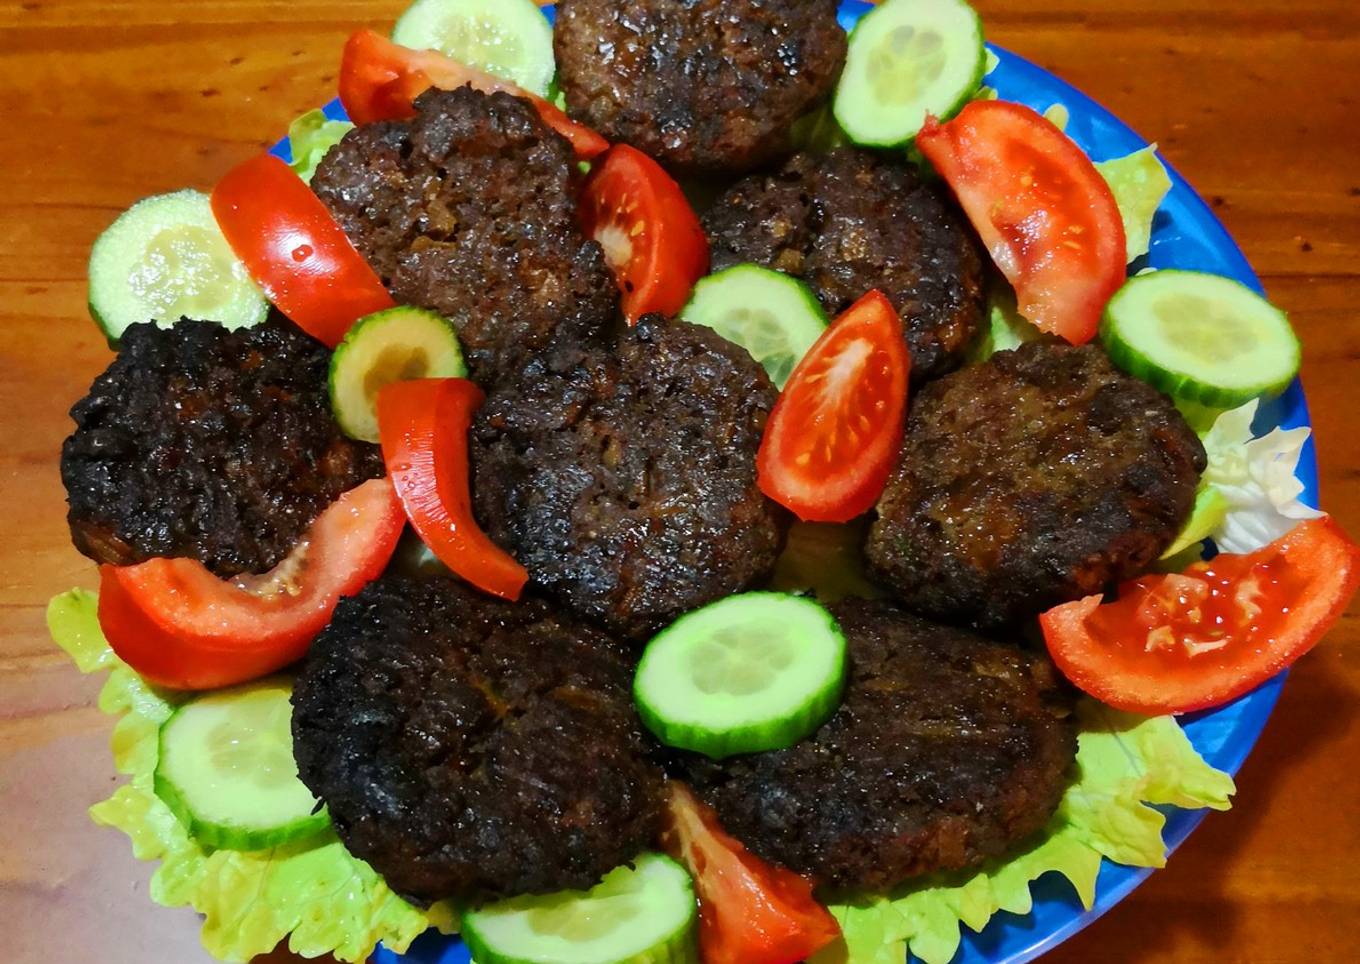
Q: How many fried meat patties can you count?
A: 8